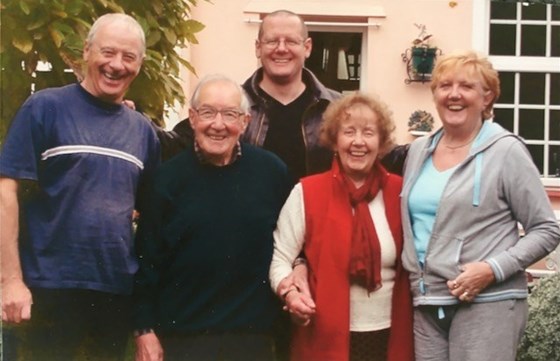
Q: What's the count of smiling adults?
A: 5